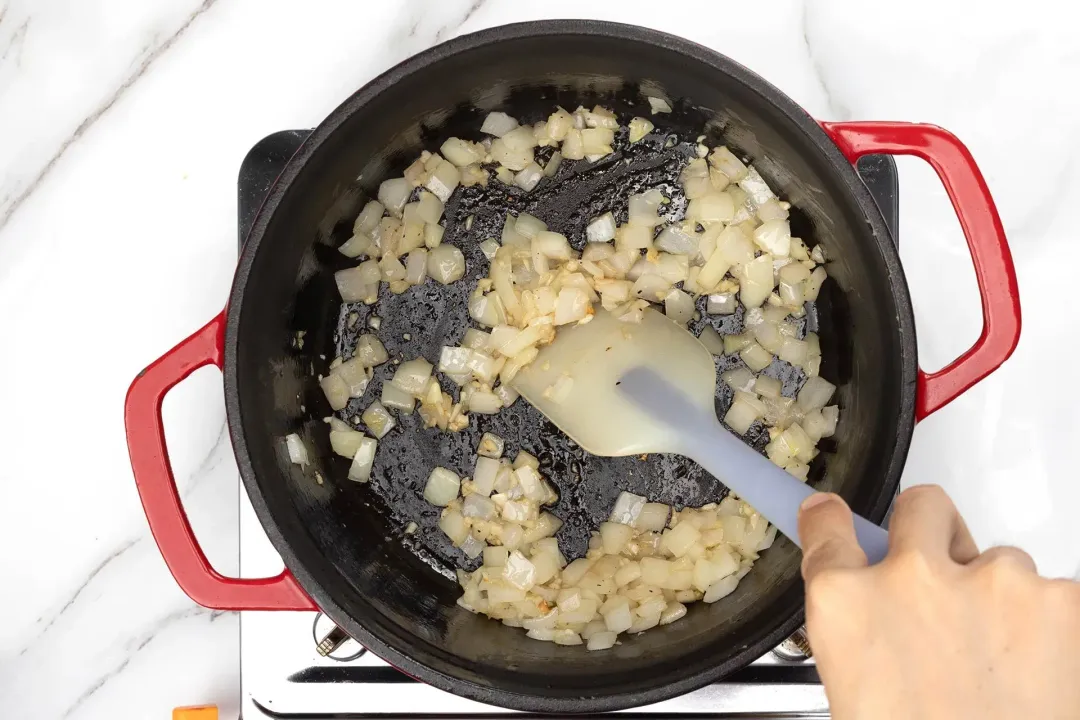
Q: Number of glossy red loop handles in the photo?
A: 2